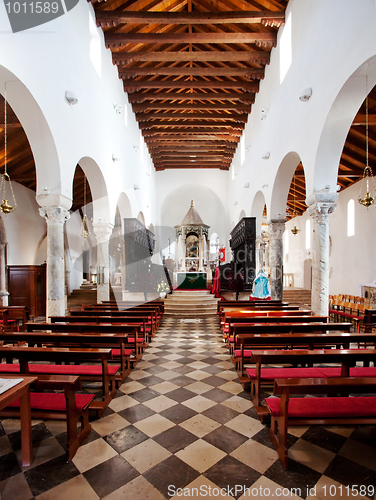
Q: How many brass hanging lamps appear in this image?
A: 4